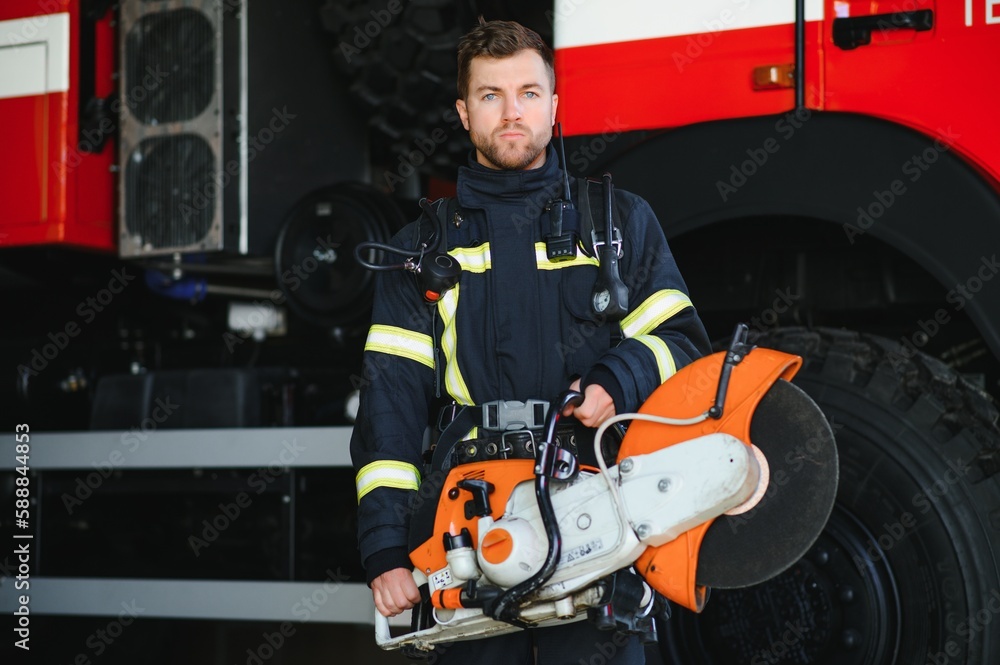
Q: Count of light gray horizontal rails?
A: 2